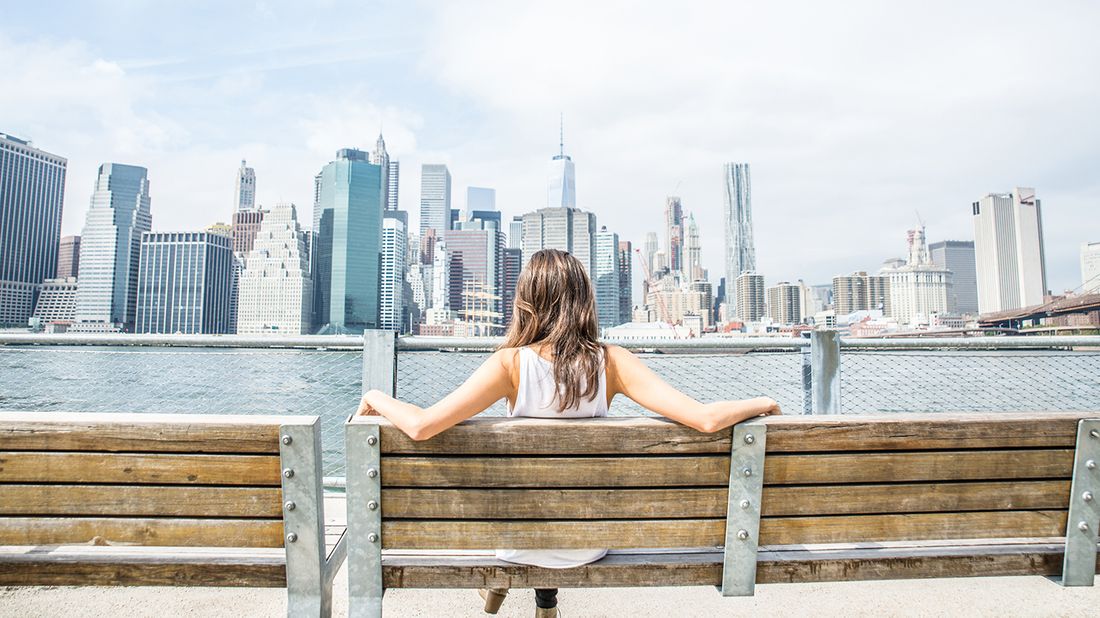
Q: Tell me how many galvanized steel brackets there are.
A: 4